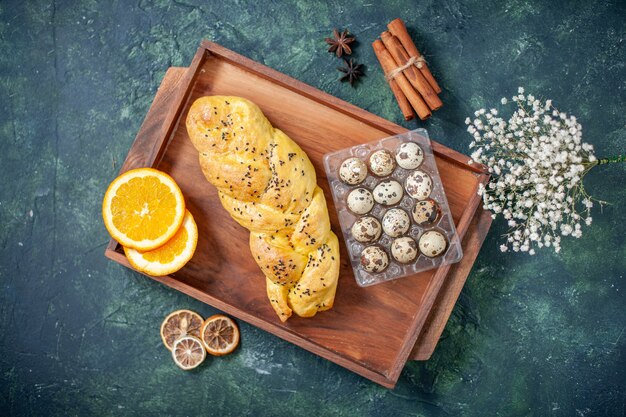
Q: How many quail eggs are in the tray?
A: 12